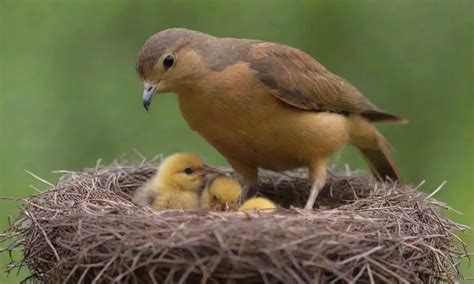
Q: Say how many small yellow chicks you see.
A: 3